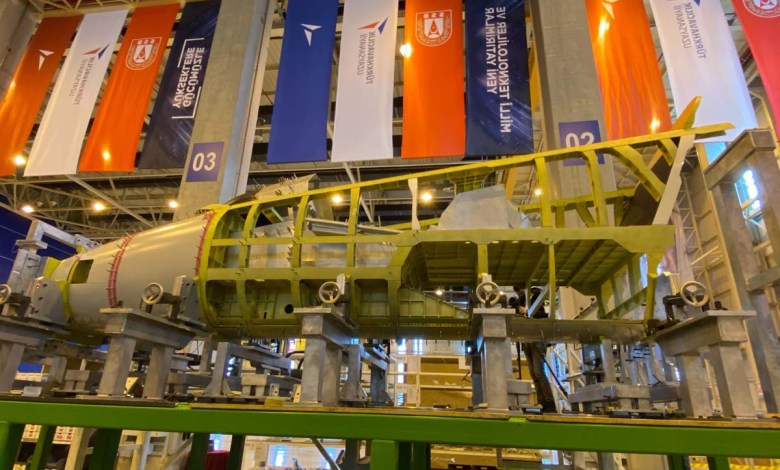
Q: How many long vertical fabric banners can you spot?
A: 11